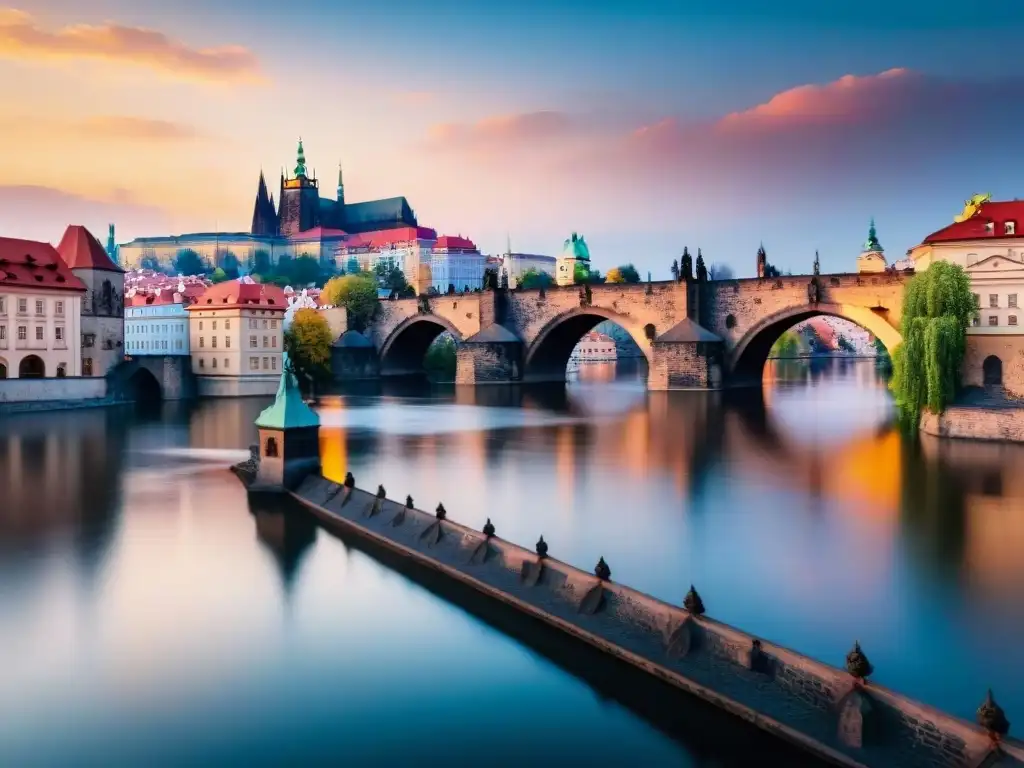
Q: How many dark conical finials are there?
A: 10